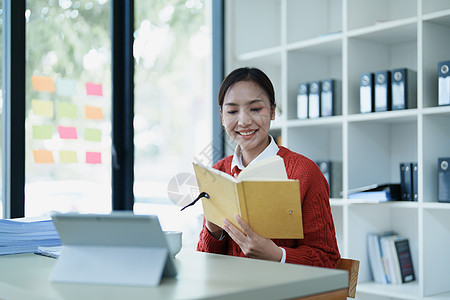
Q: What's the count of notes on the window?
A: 12